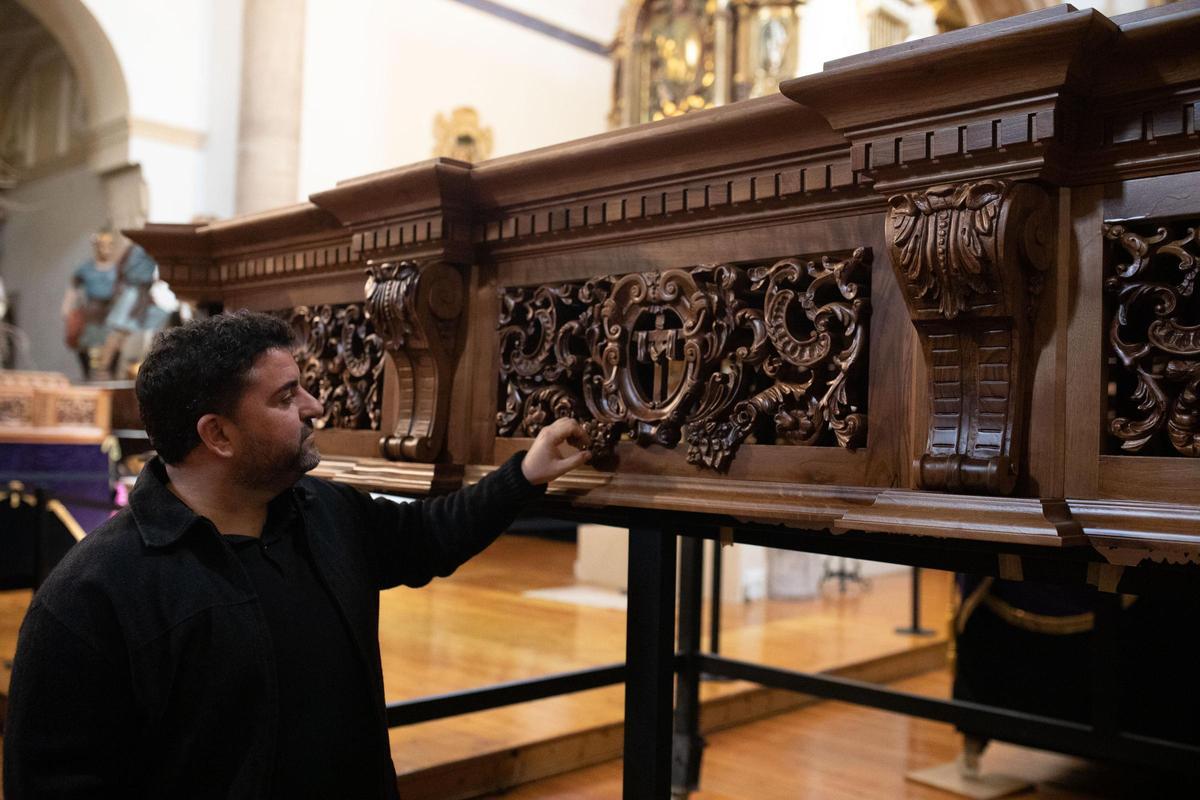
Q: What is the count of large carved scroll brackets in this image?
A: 2